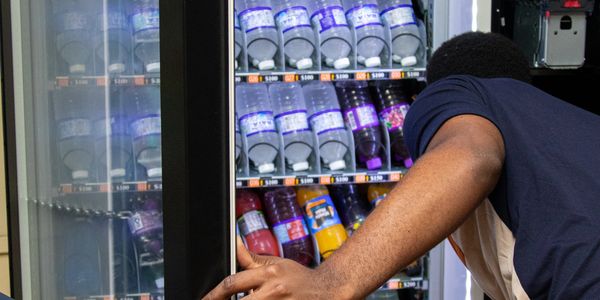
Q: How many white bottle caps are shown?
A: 14